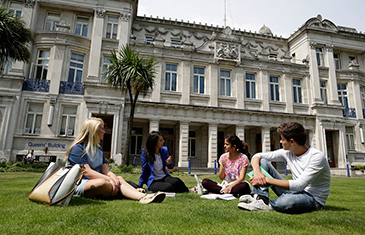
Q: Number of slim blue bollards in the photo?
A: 5